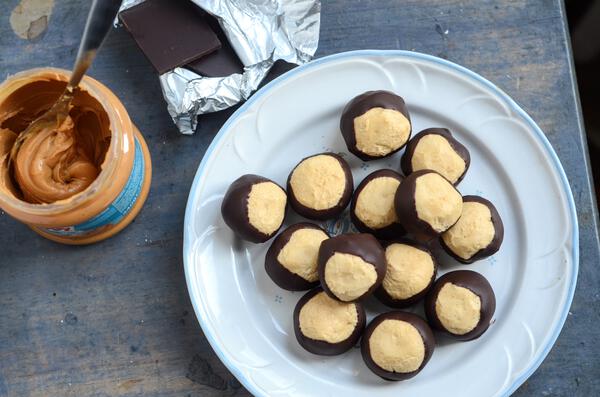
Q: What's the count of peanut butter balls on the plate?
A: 13